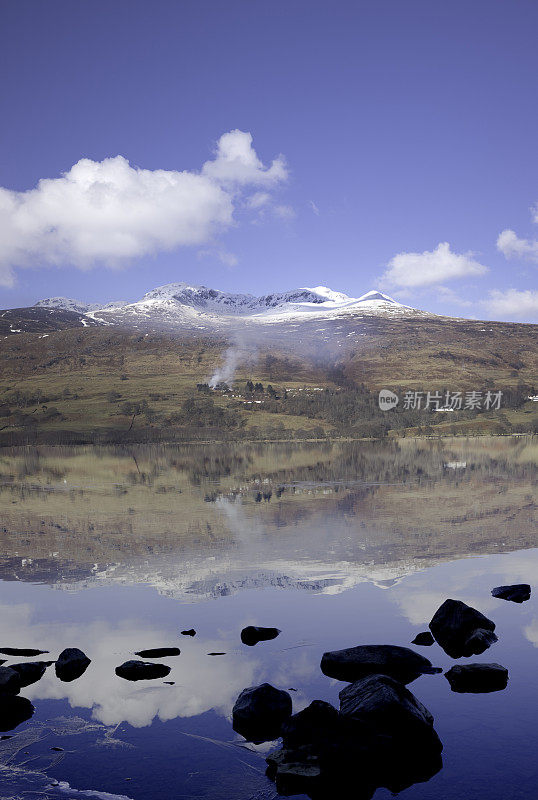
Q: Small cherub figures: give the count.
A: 0